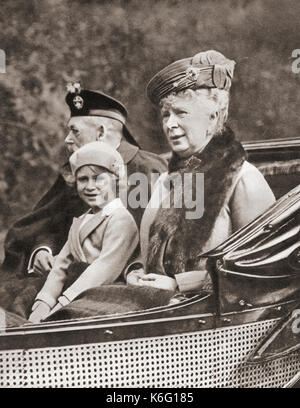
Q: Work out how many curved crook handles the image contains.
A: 1